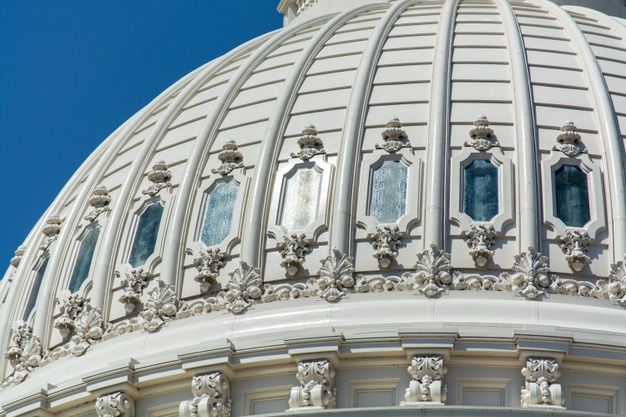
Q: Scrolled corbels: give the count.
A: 5